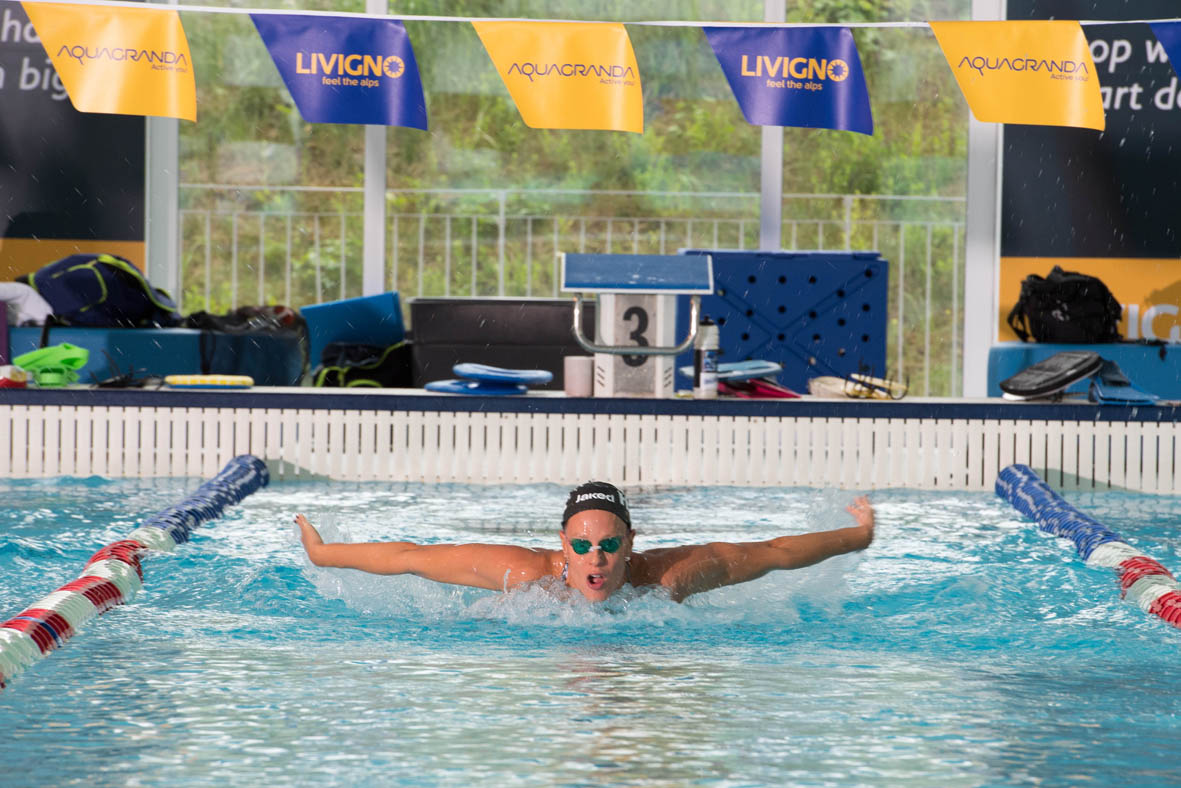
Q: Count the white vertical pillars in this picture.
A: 4